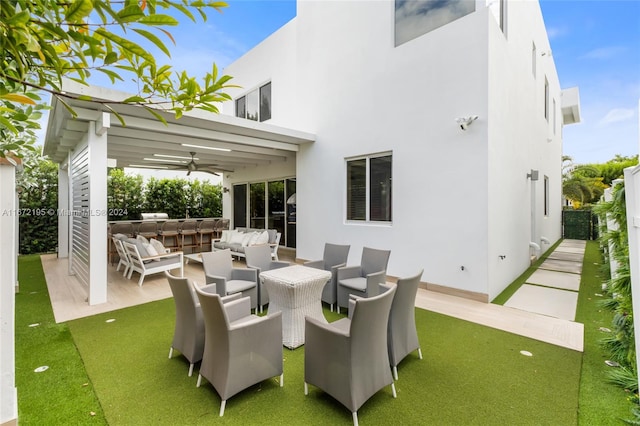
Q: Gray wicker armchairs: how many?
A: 8